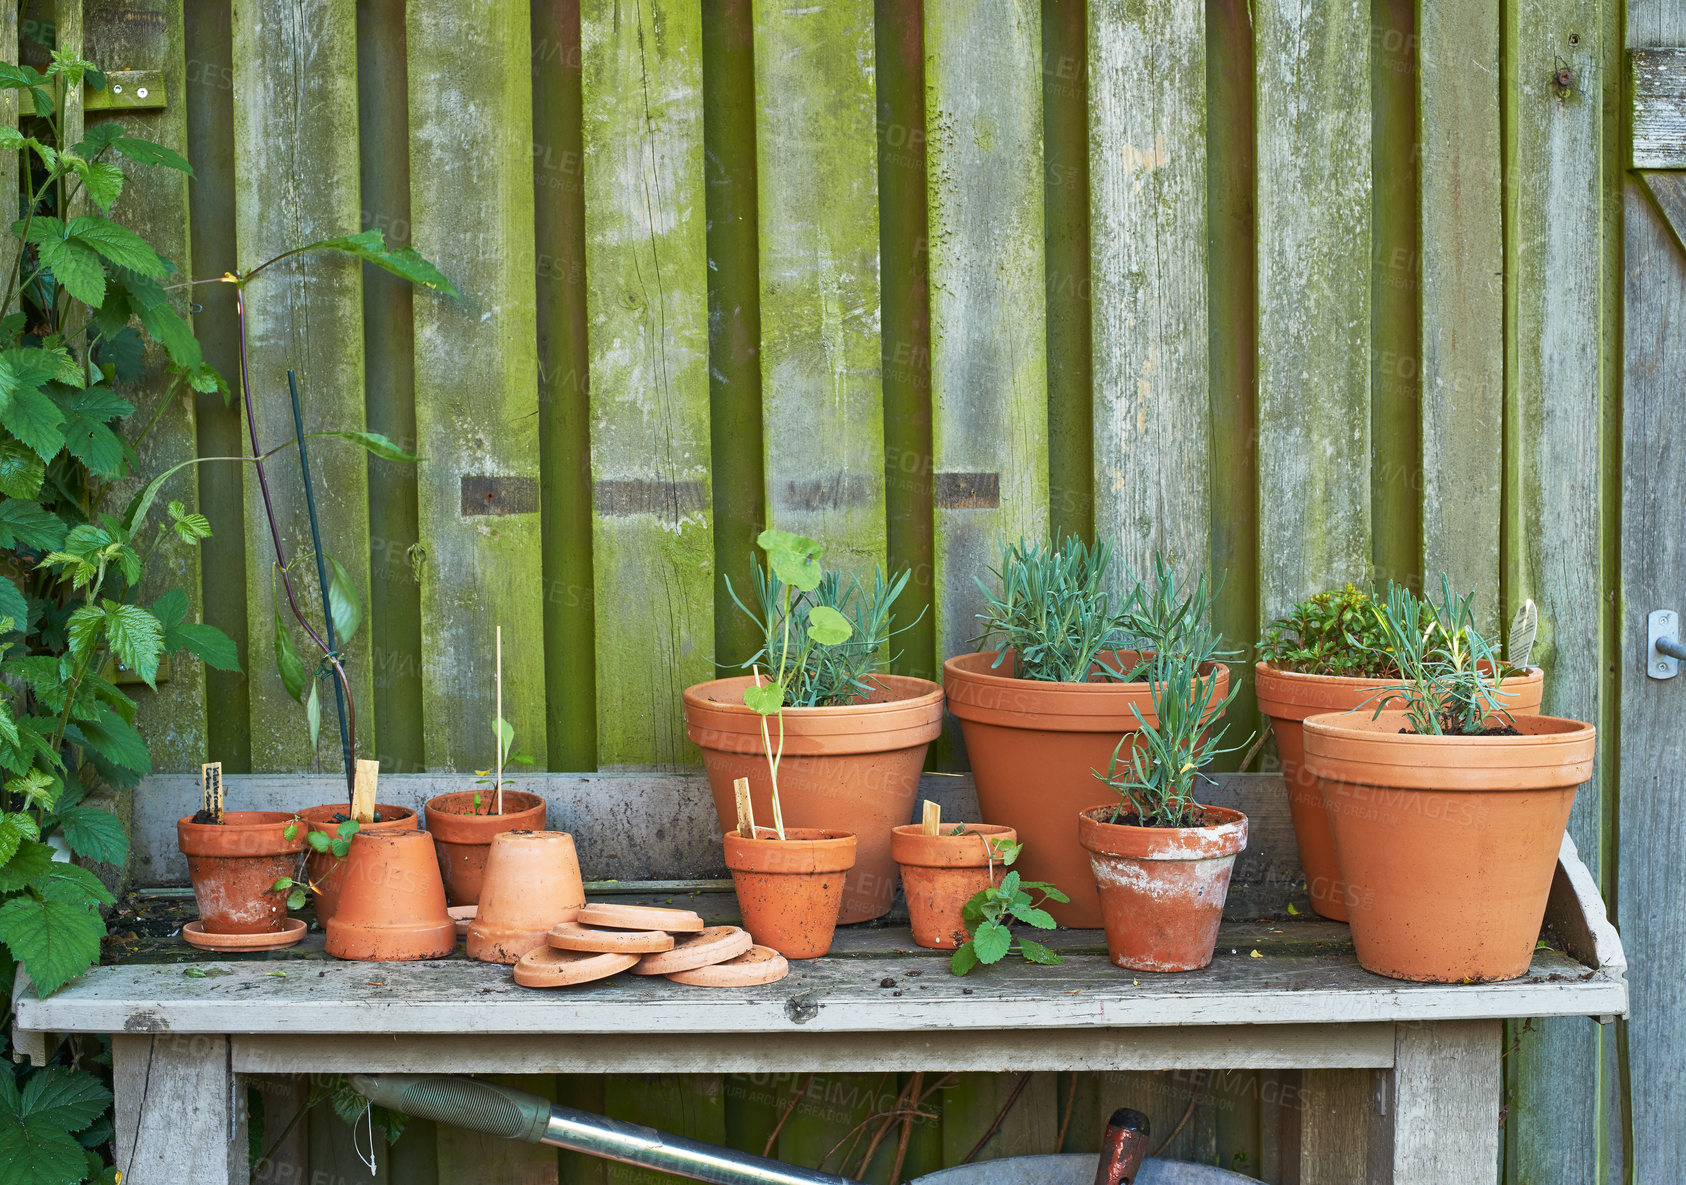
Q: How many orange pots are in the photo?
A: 12